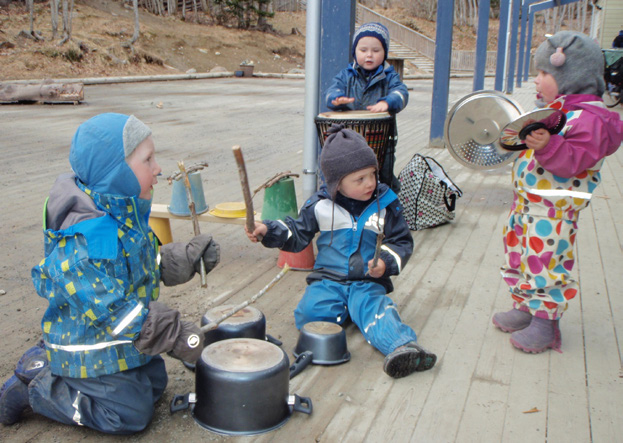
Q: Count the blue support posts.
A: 7